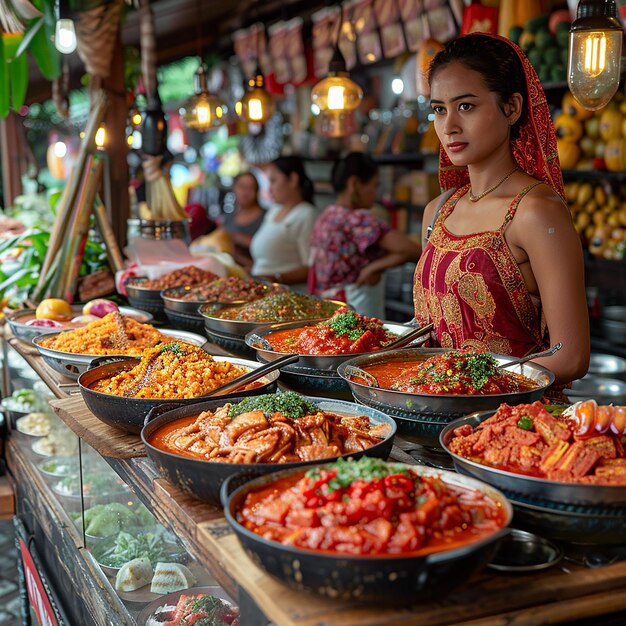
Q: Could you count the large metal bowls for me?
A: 11